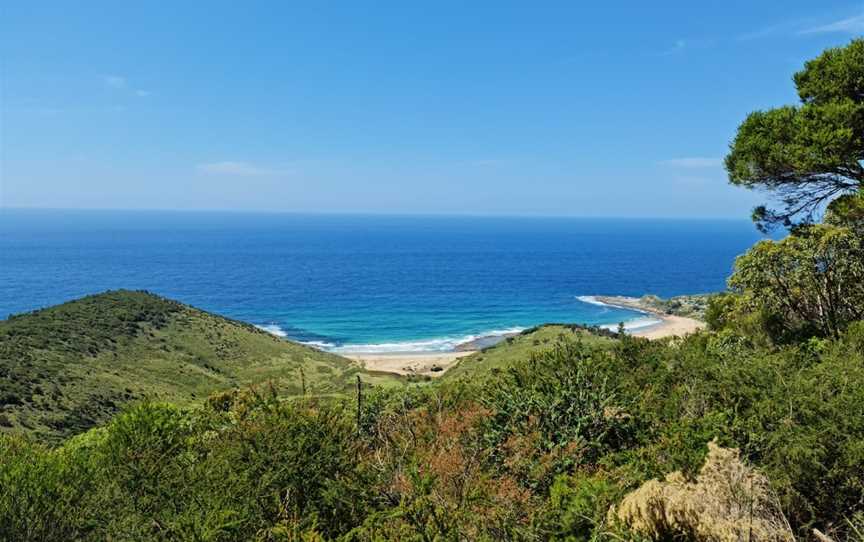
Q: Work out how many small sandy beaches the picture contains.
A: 2